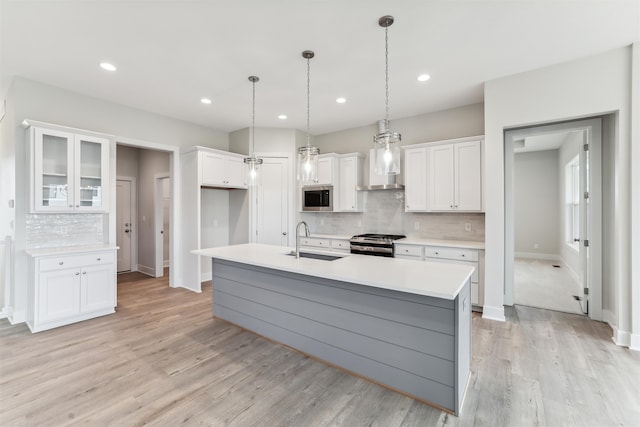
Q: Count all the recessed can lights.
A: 5